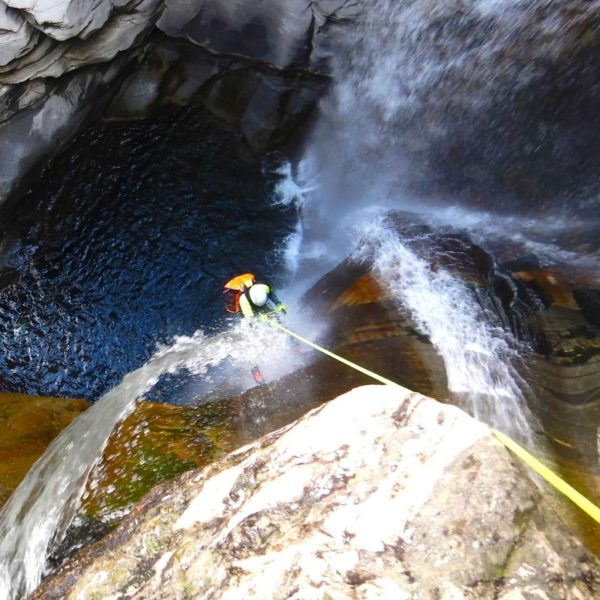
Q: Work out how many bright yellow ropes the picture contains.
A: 1